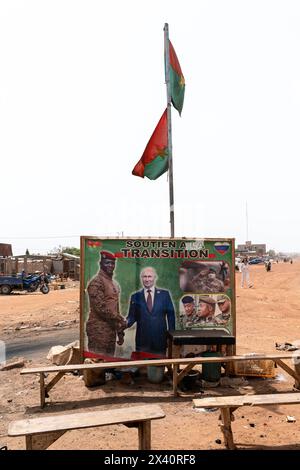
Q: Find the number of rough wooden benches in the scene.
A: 3